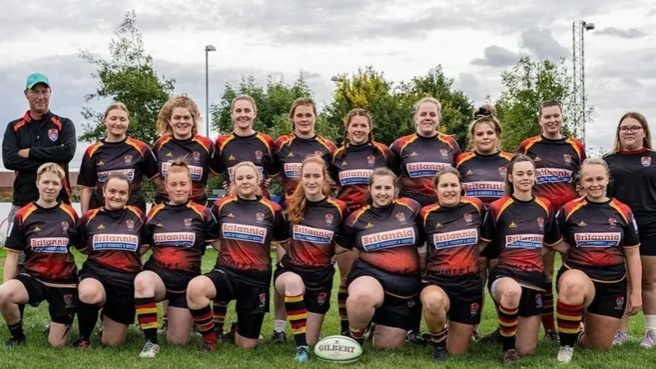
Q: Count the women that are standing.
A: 9